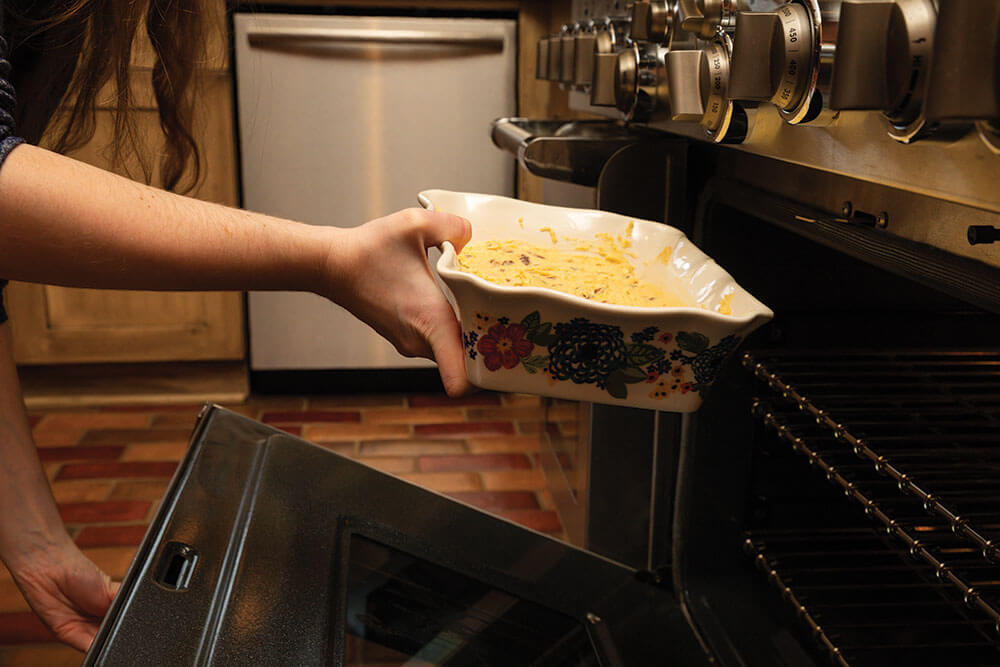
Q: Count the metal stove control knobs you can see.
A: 11